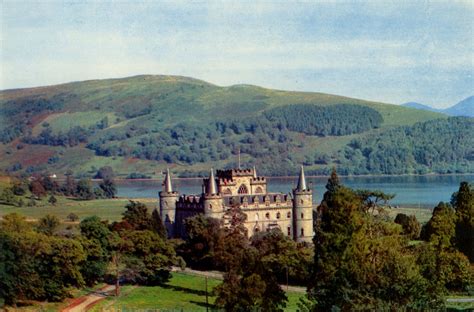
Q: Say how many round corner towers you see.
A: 3